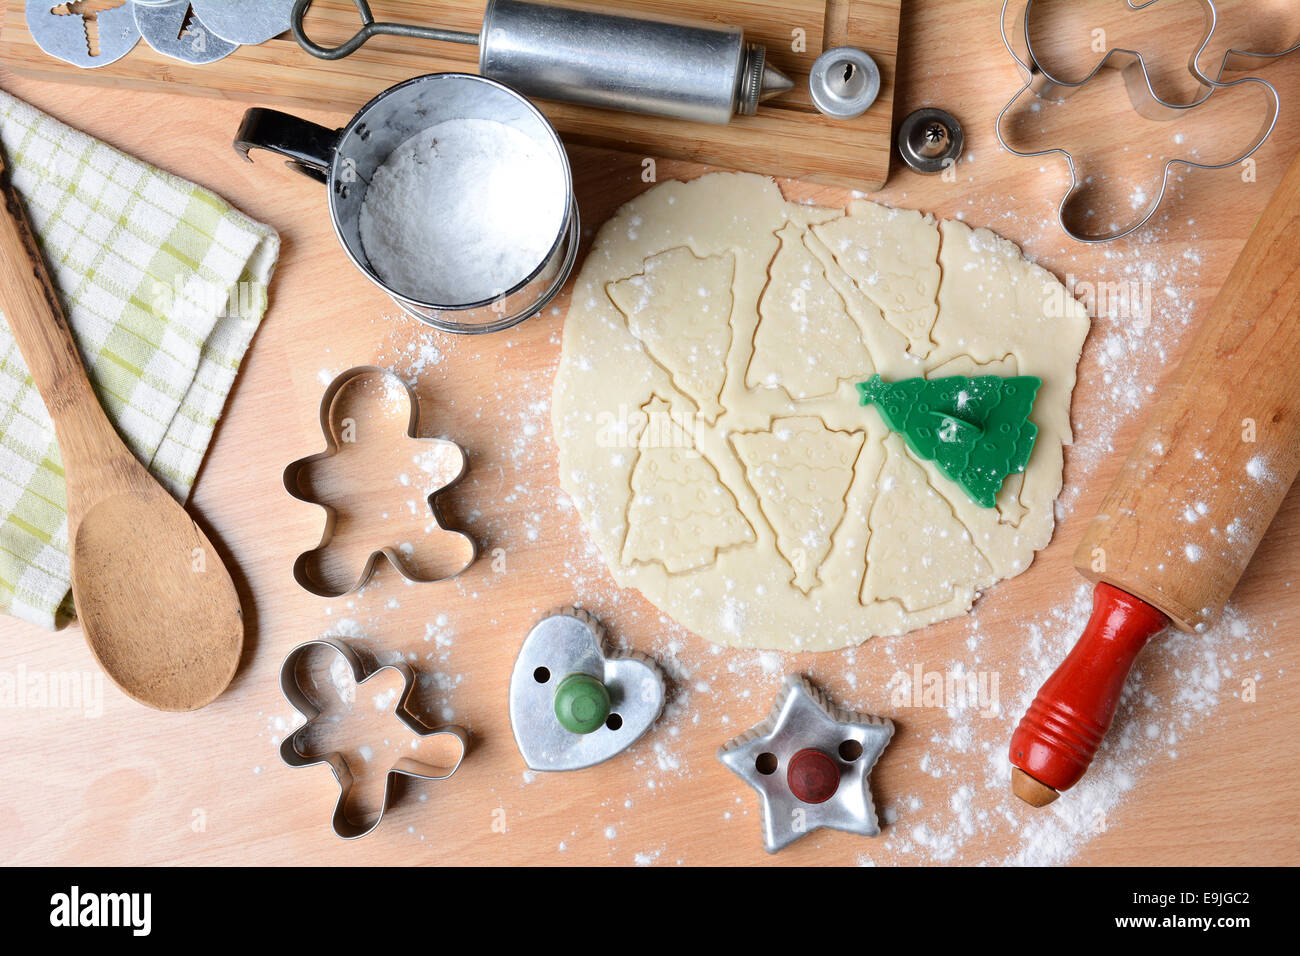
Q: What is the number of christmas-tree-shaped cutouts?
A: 7